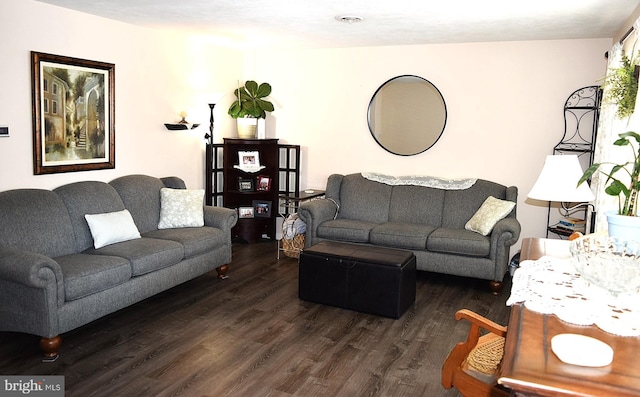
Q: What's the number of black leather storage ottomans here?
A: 1